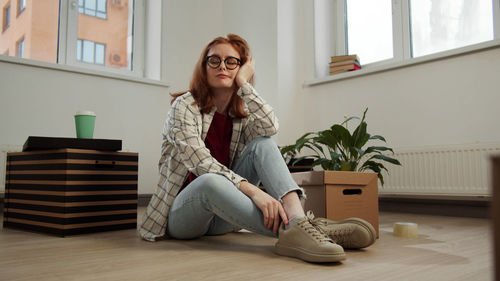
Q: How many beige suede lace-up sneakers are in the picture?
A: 2